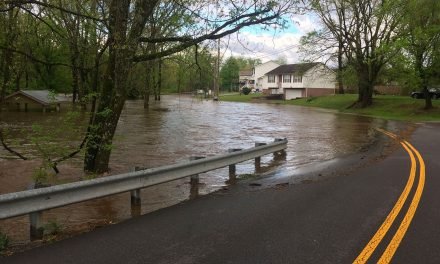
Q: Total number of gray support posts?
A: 6